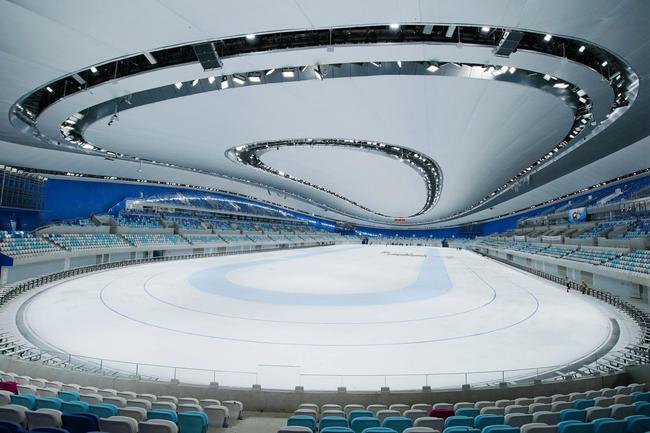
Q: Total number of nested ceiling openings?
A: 3